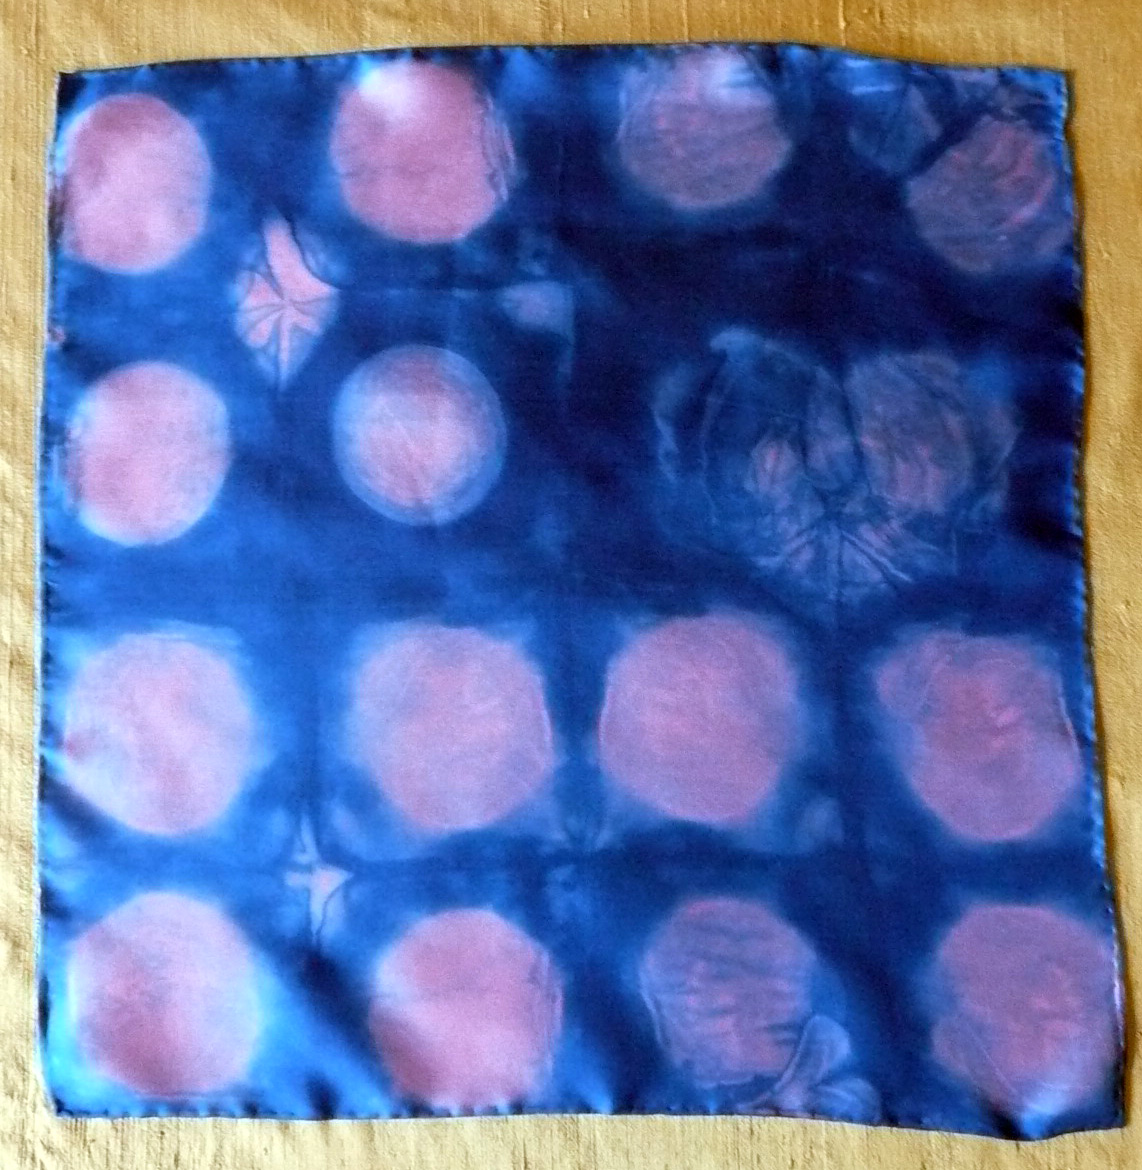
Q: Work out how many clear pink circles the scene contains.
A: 14